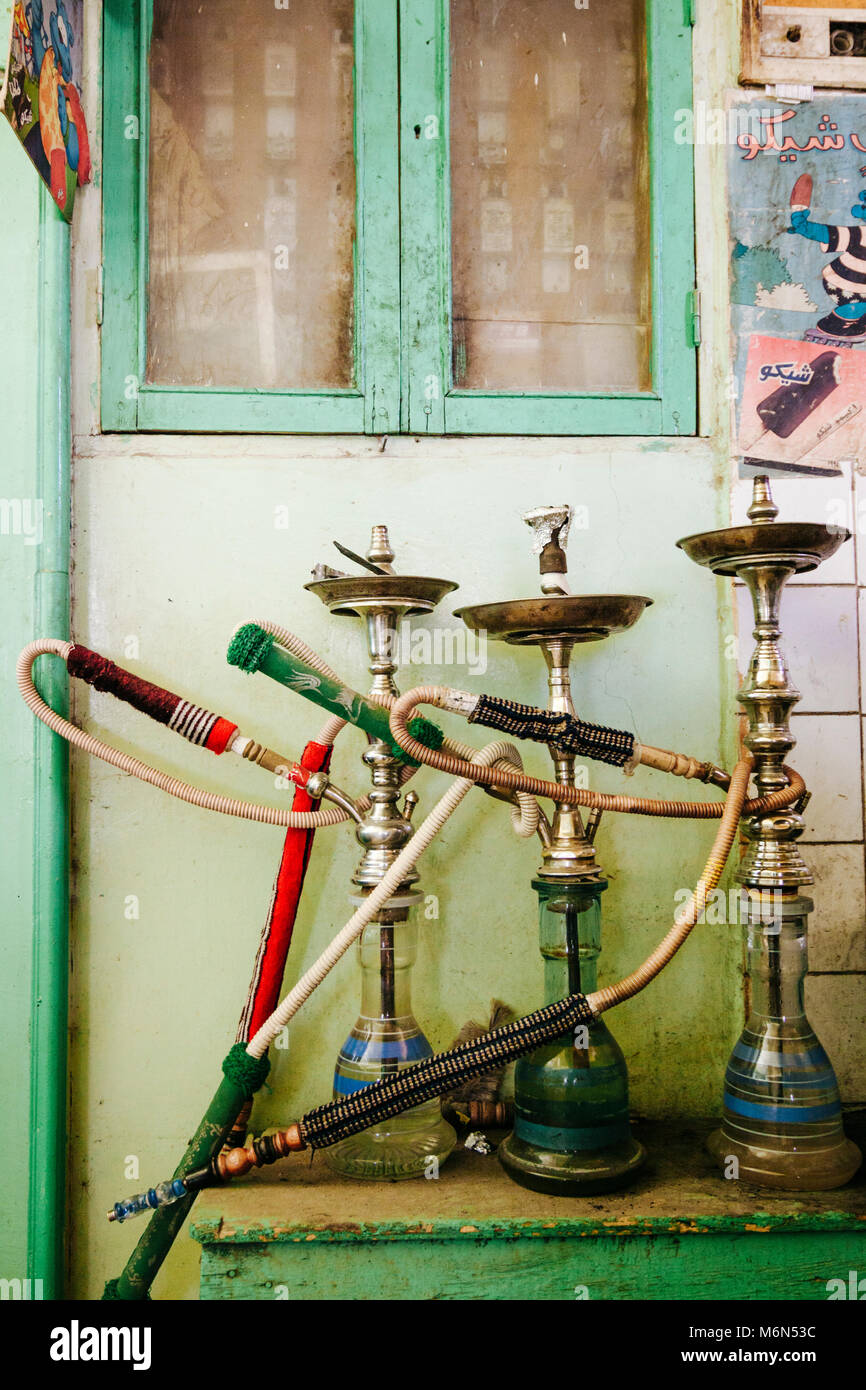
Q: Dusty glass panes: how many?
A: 2